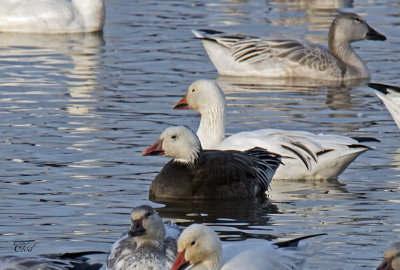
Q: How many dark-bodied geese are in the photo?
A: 1